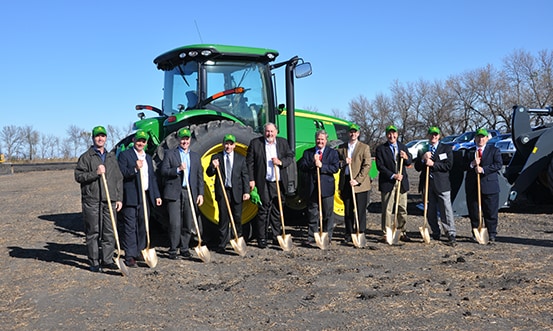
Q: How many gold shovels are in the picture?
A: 10